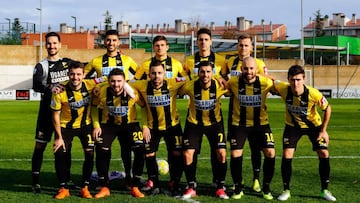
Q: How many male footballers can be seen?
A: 11